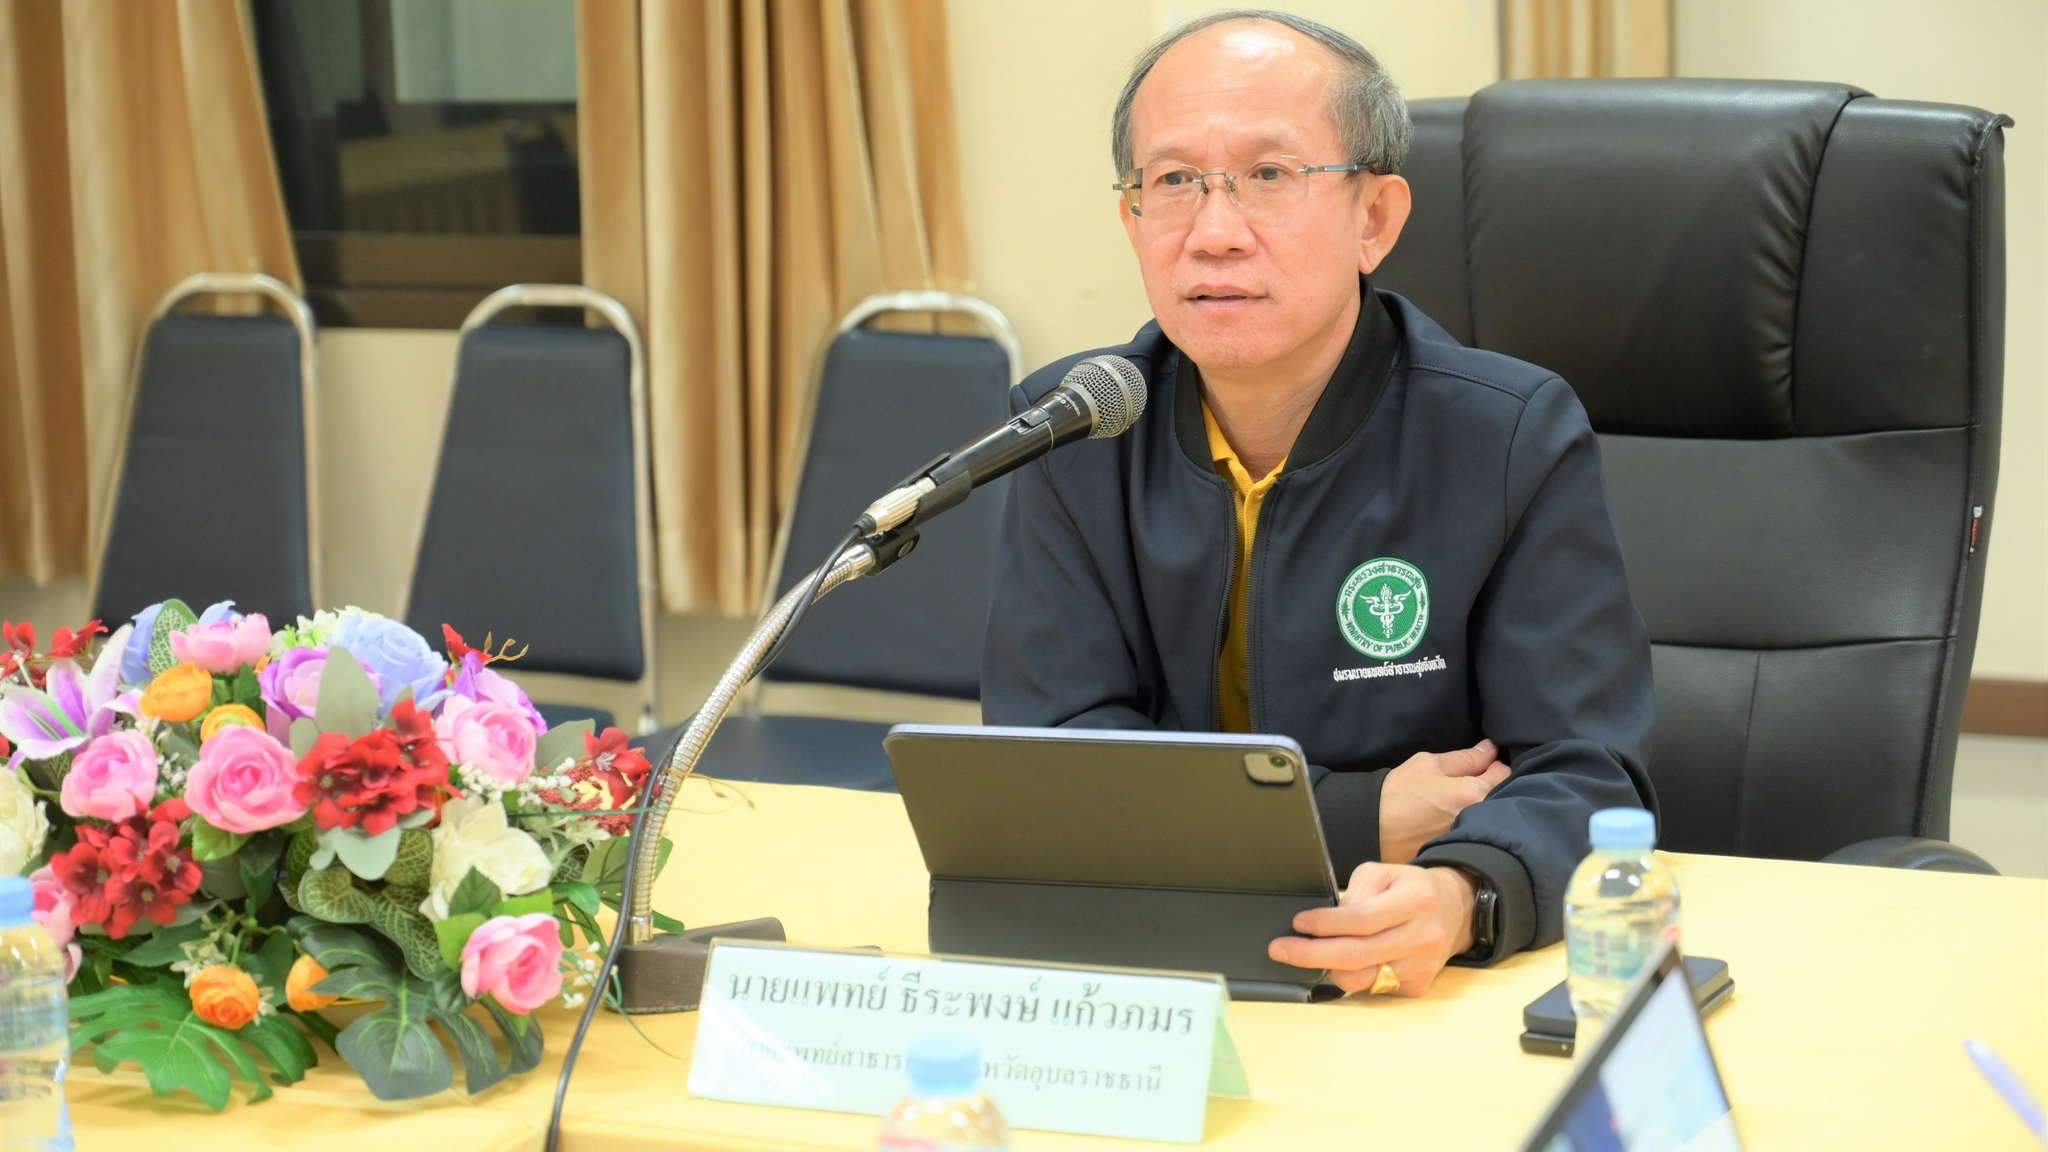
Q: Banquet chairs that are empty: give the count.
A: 3